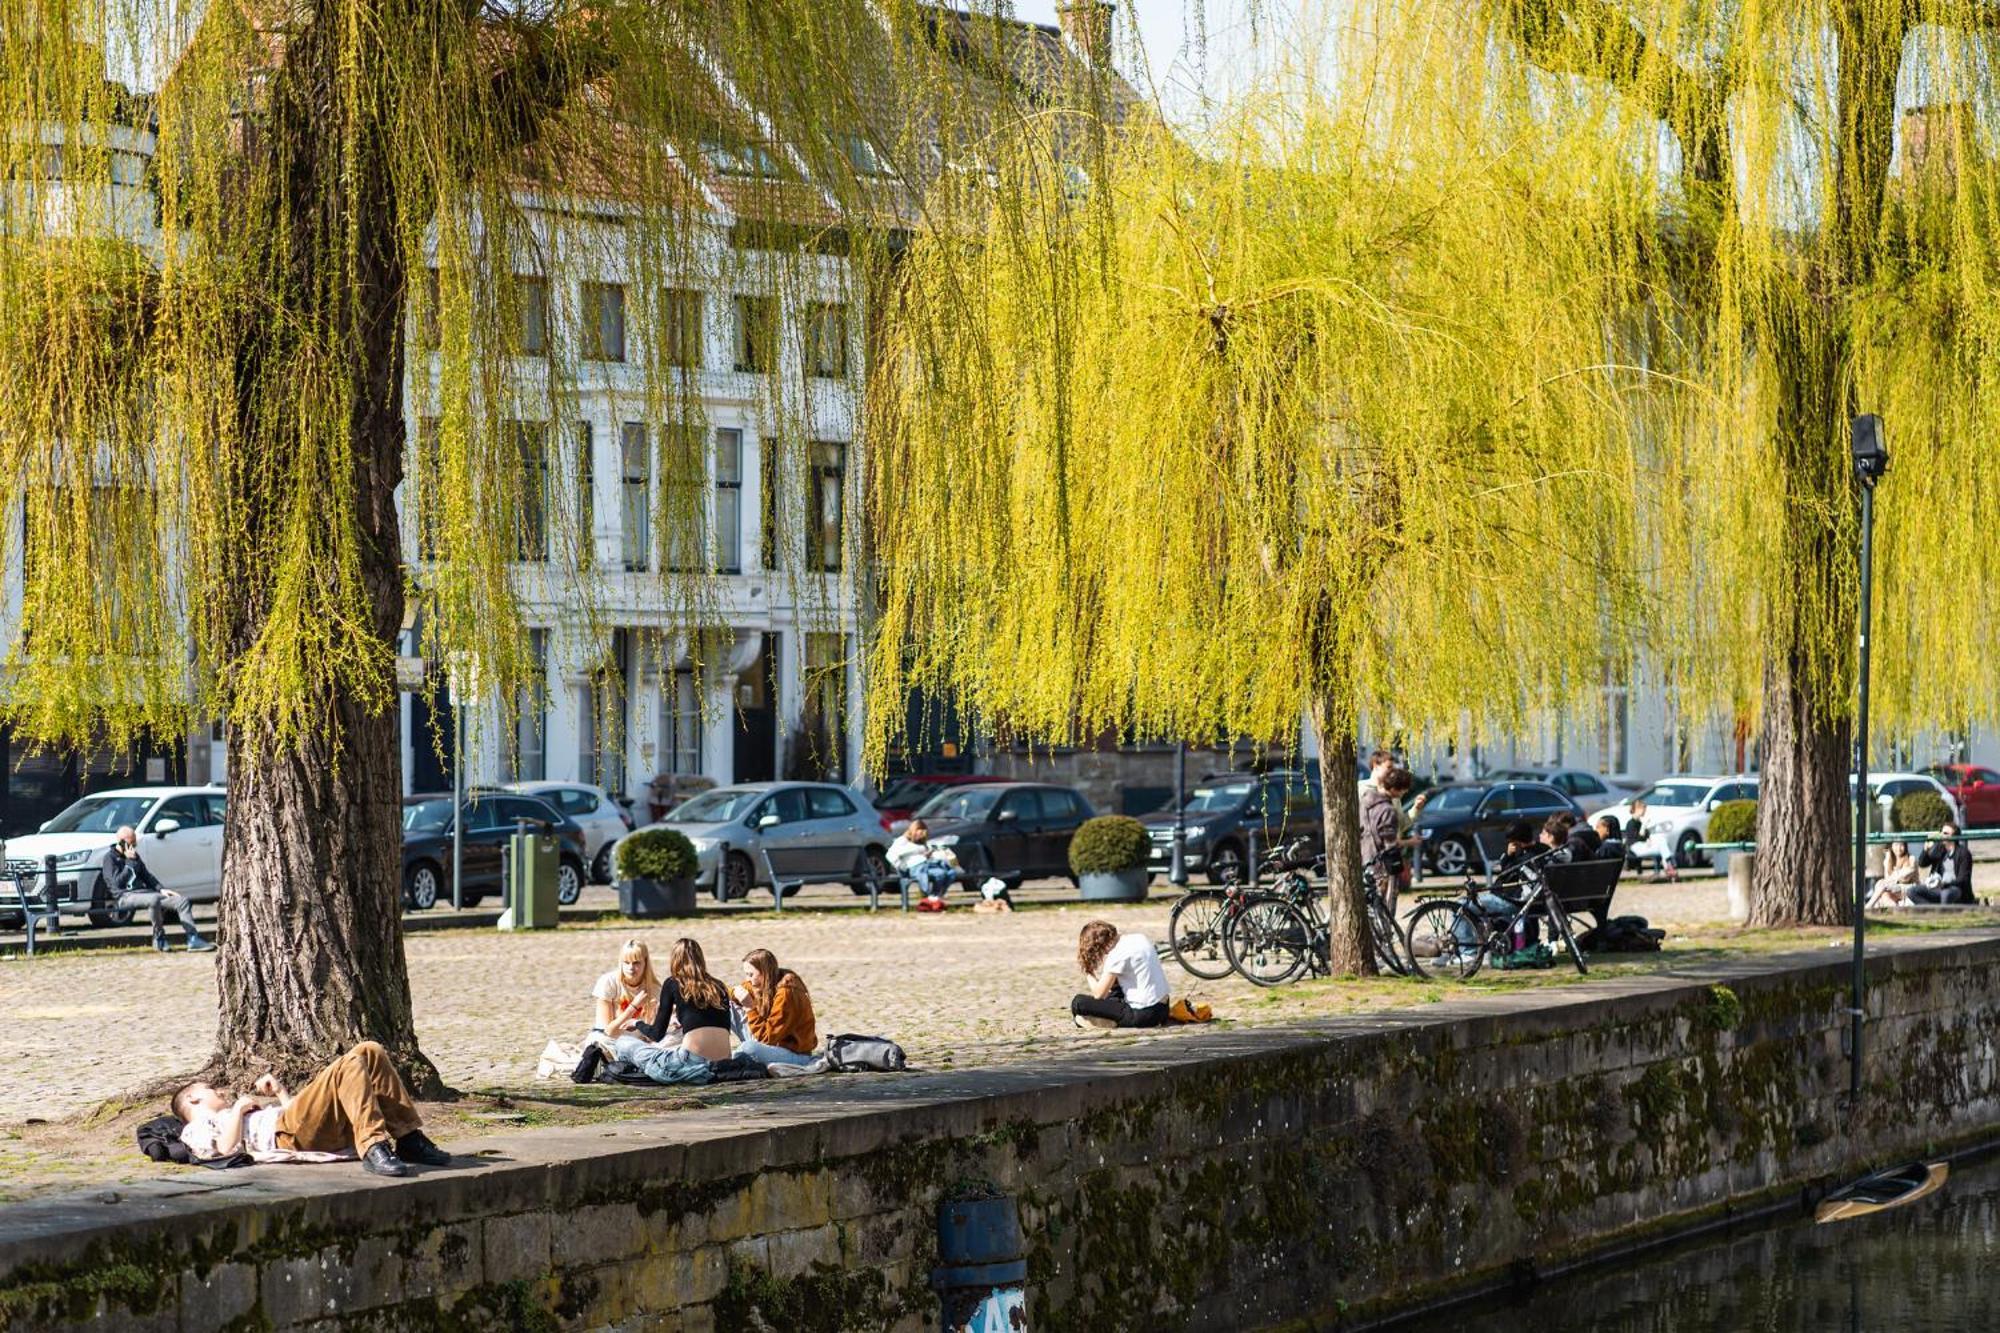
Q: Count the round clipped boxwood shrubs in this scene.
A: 4